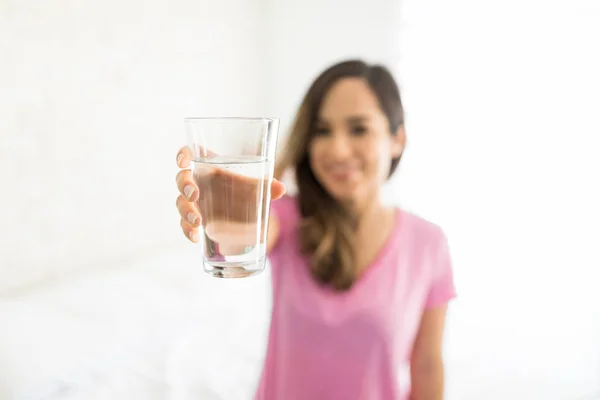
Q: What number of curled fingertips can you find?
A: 4